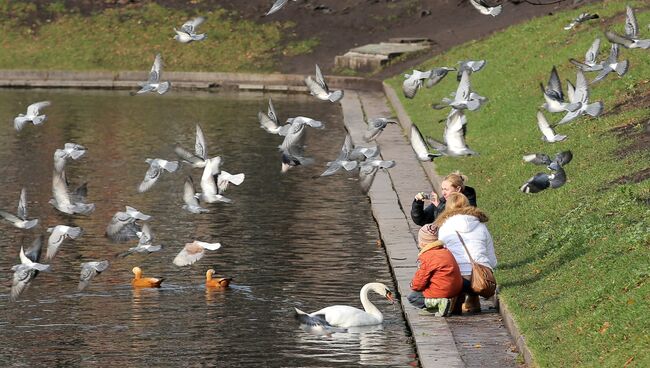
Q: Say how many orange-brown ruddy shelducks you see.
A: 2